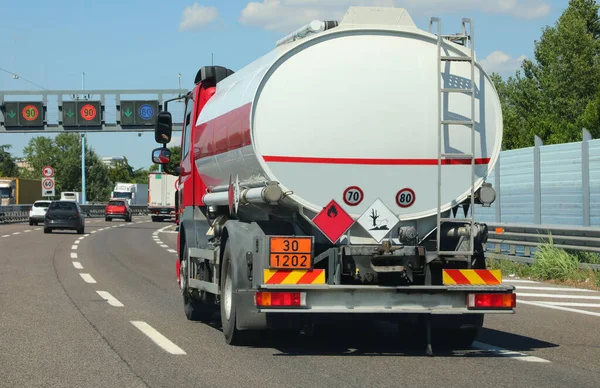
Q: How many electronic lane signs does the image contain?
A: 3